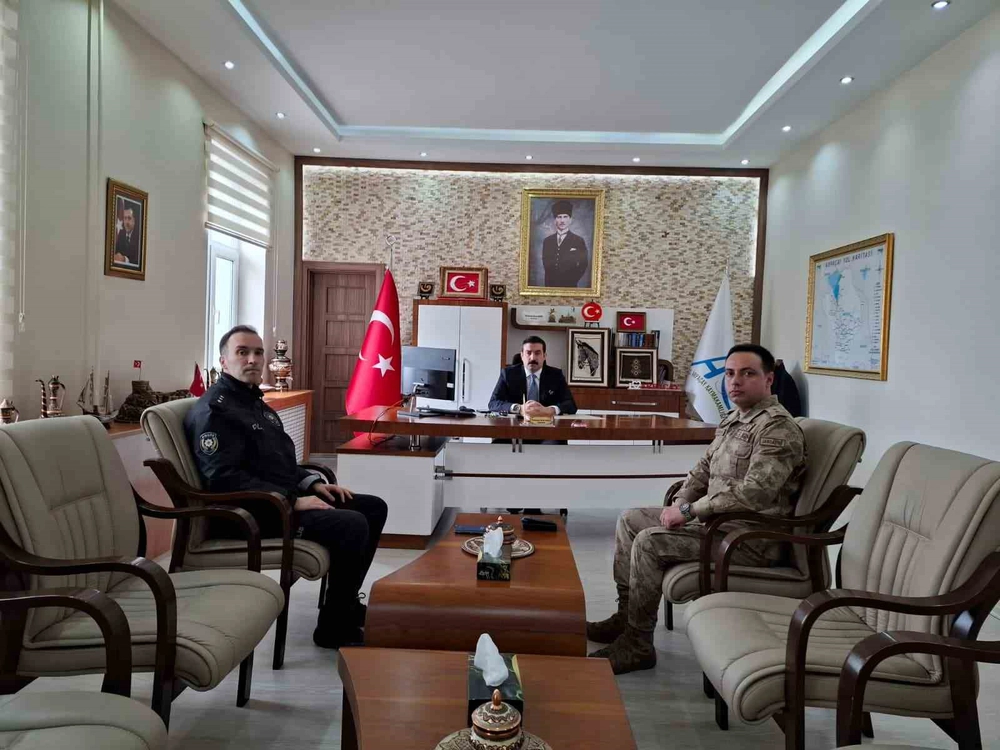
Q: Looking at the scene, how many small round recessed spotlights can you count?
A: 10